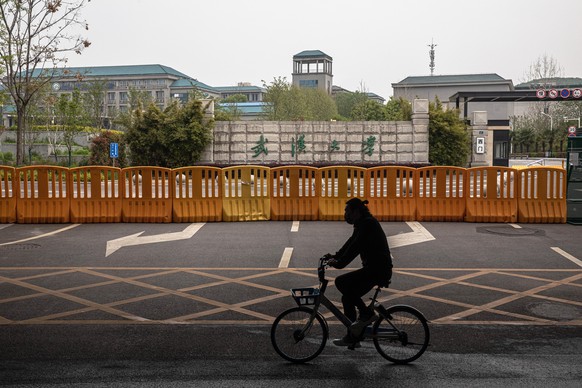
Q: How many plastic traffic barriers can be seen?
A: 12